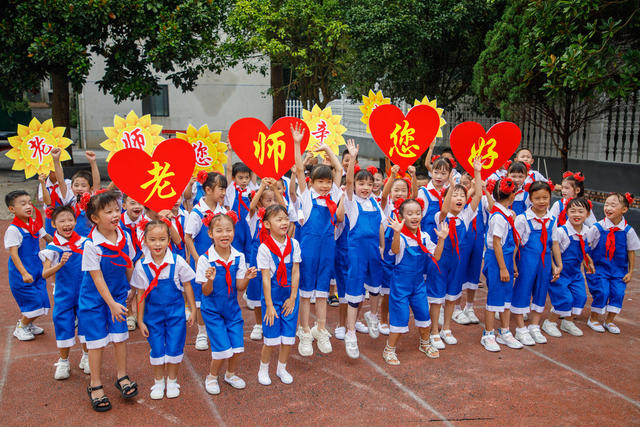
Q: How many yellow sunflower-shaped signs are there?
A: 6